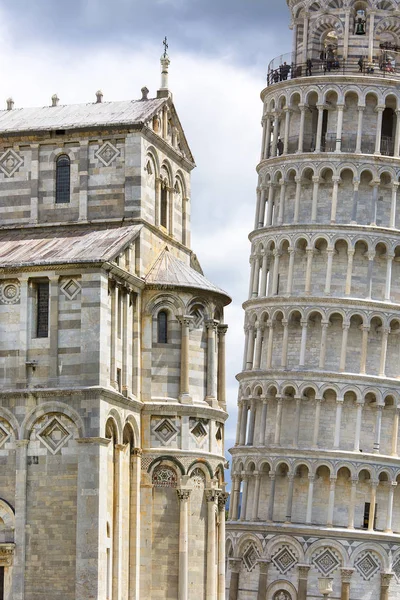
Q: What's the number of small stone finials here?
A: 4